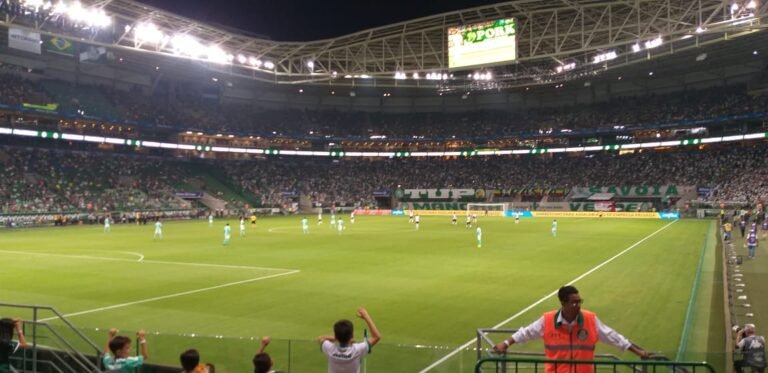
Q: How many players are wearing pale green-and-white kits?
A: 10